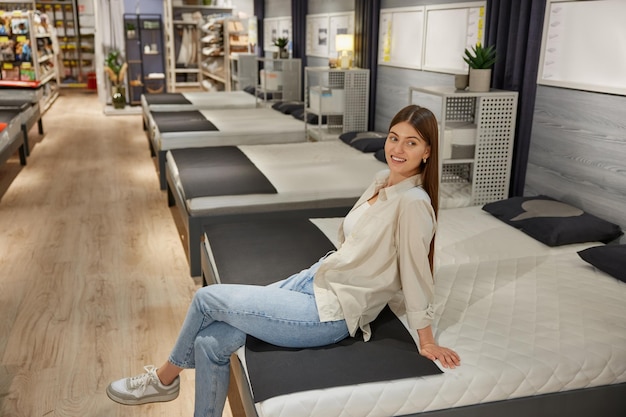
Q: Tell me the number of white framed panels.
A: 7